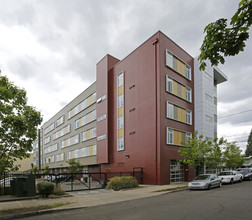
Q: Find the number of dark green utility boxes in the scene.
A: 1